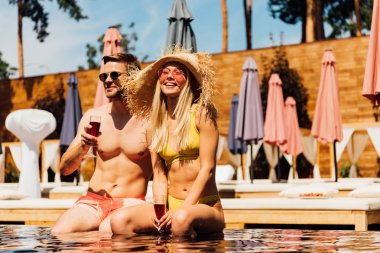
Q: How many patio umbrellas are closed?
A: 9